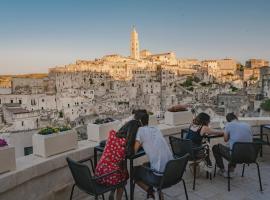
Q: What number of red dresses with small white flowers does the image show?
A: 1